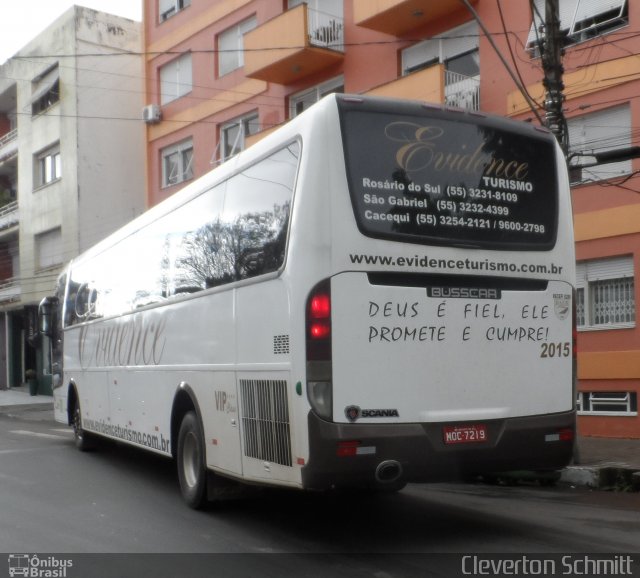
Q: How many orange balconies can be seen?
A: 3